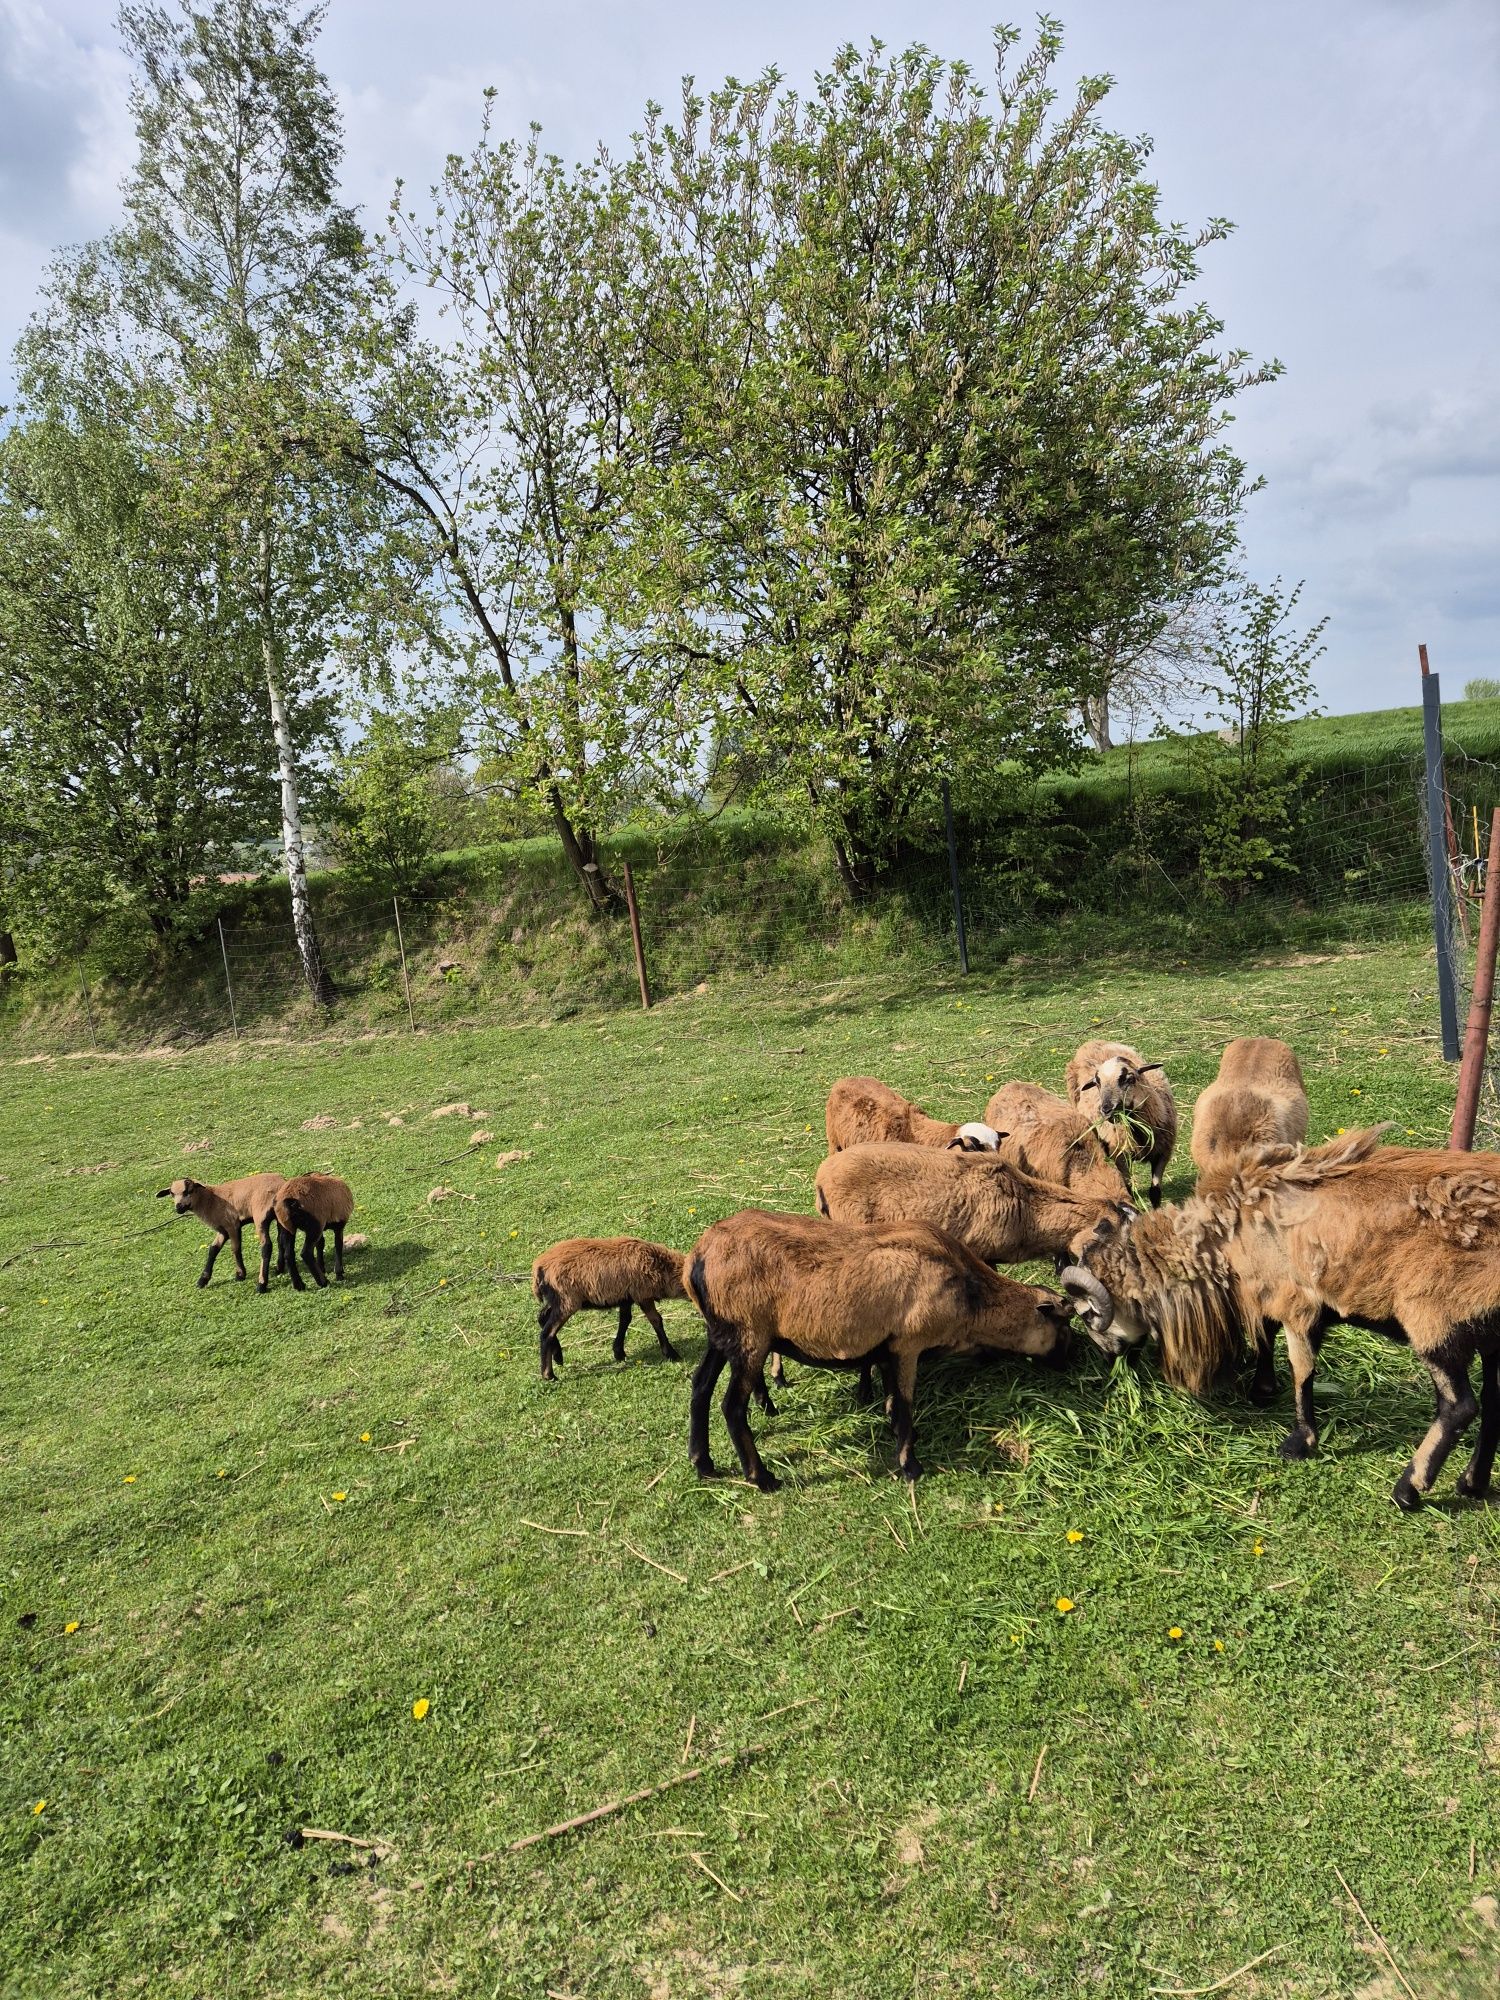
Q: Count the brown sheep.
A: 10